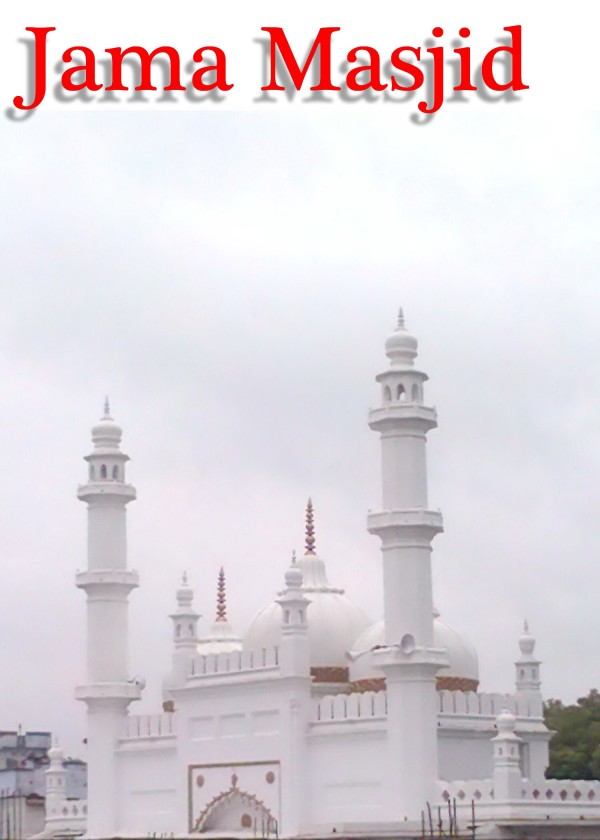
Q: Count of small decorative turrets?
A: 5